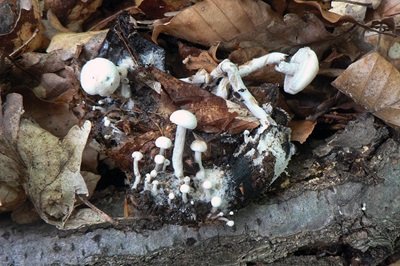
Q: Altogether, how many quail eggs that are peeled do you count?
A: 0